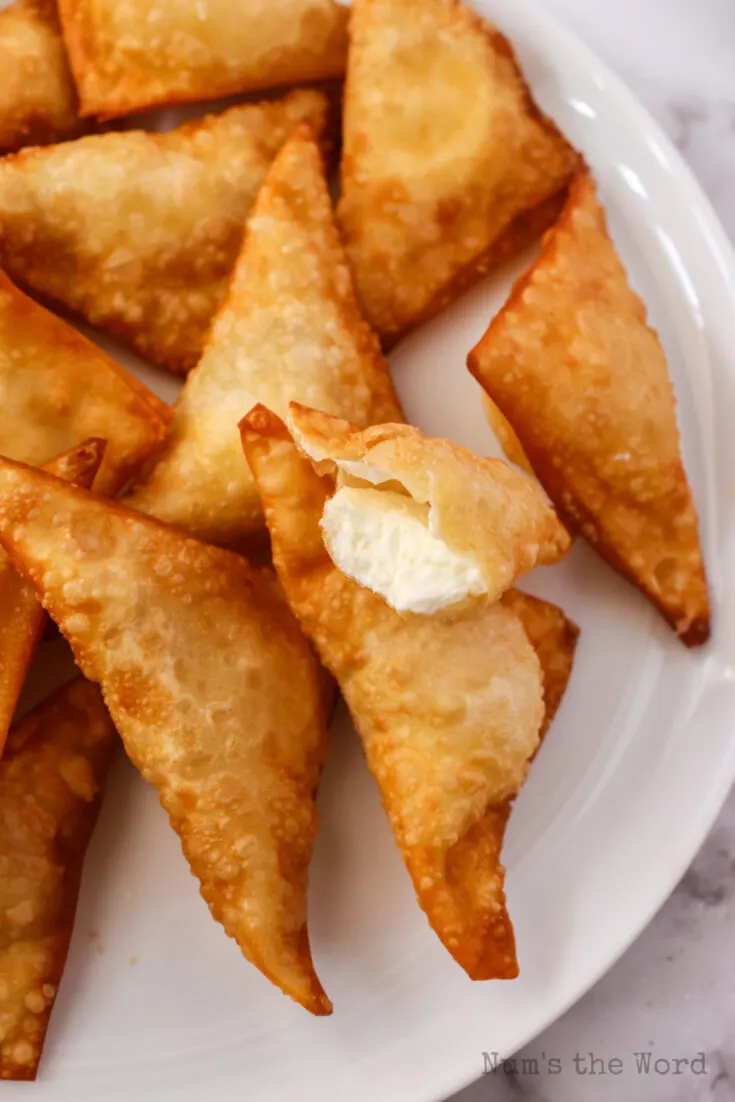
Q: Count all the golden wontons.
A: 12